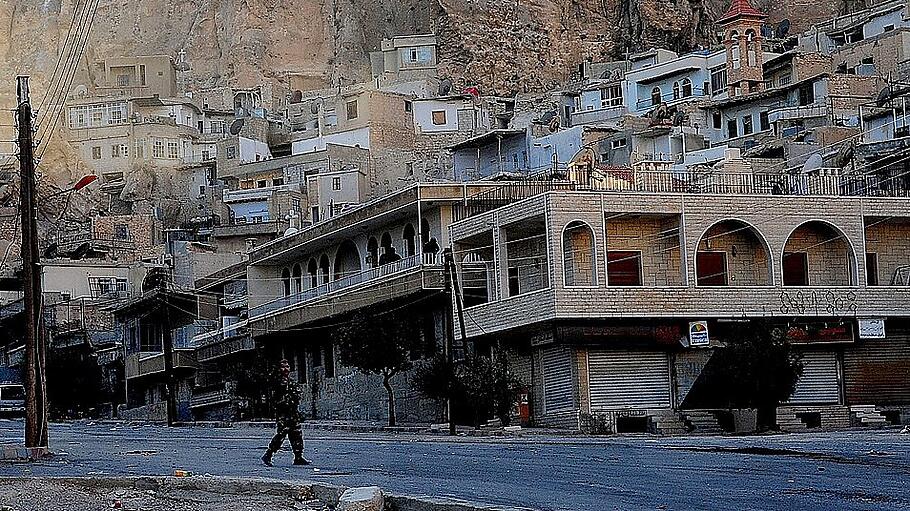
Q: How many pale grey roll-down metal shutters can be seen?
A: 3